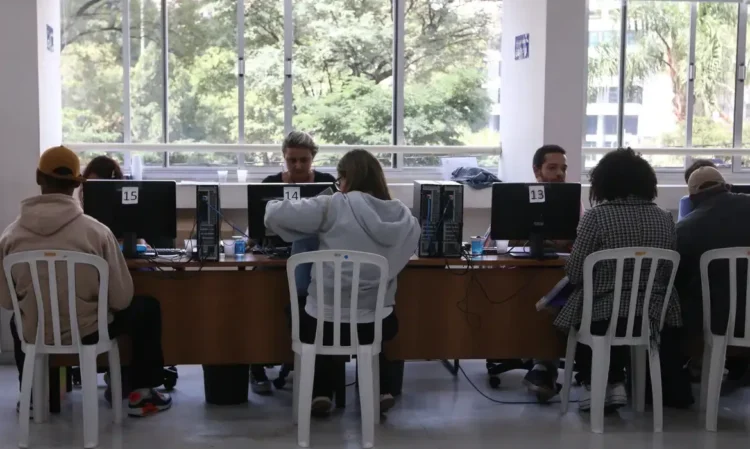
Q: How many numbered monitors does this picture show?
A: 3